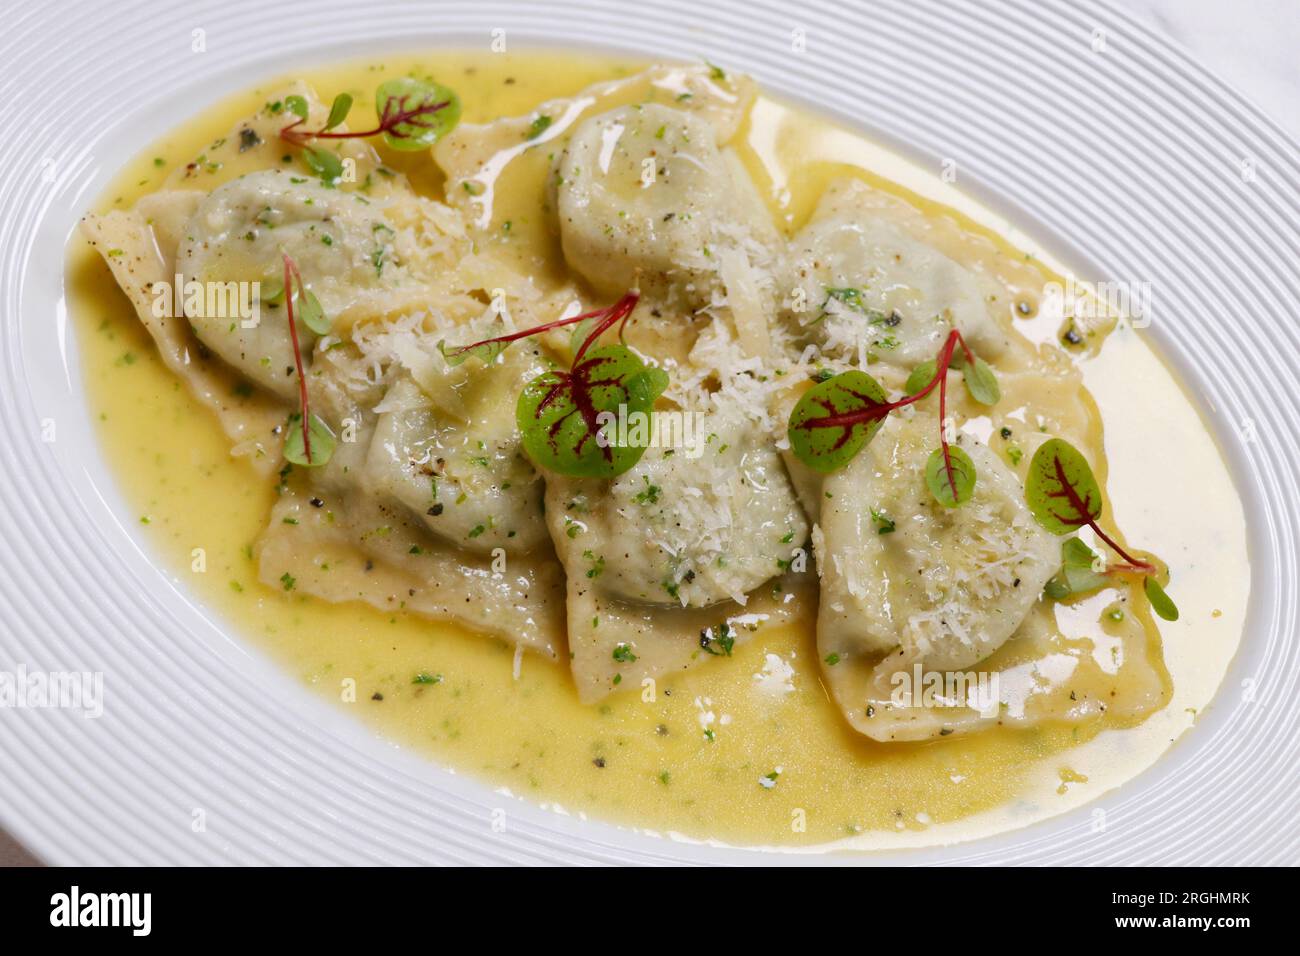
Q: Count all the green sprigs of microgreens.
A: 5